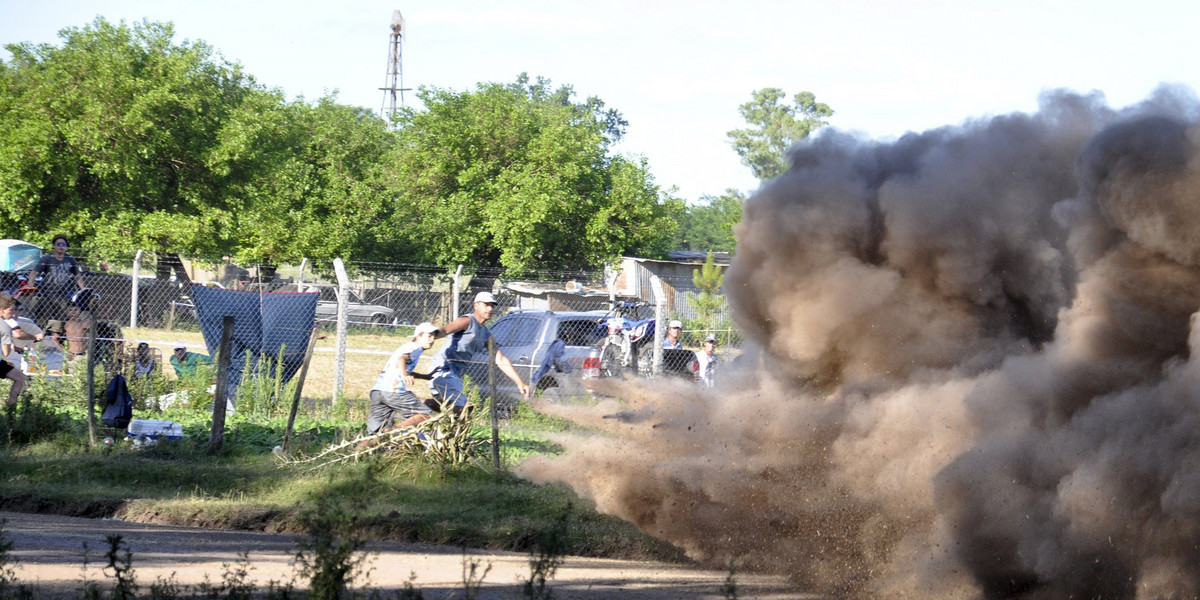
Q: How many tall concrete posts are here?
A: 6